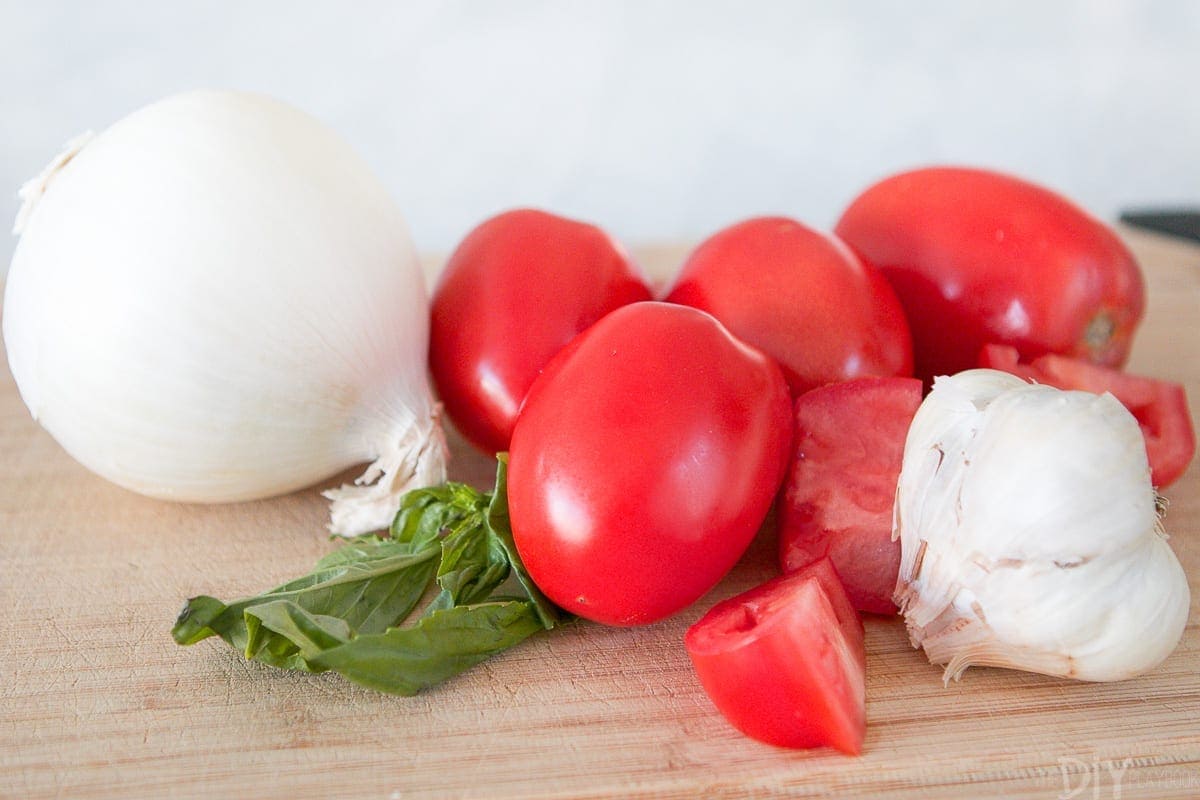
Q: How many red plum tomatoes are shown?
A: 4